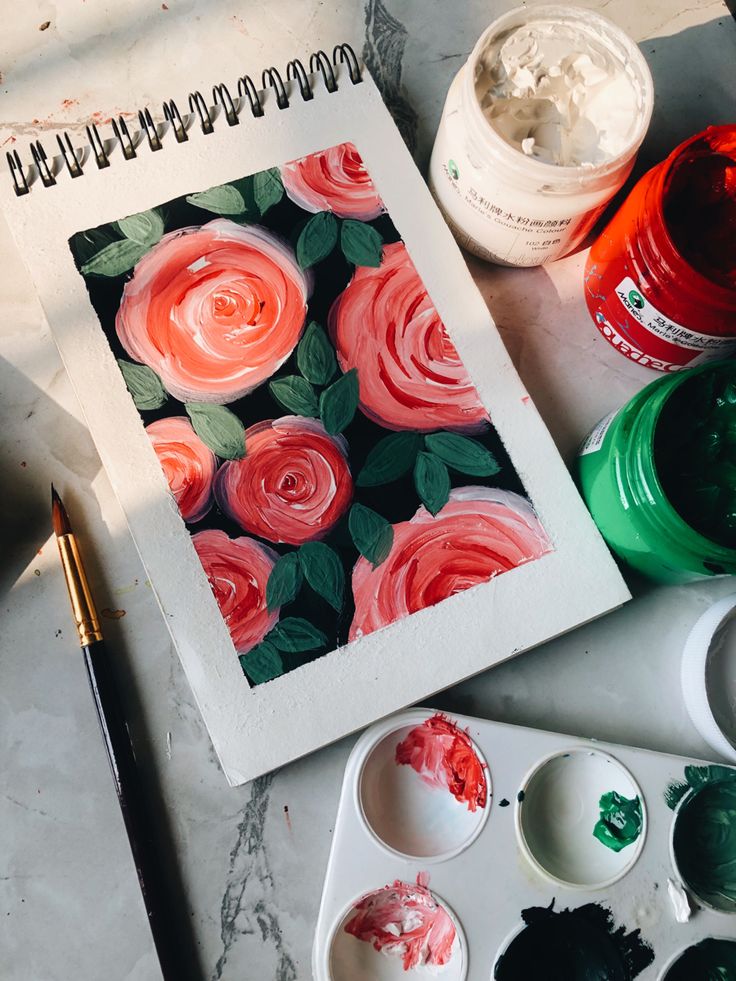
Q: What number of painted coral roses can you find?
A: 7